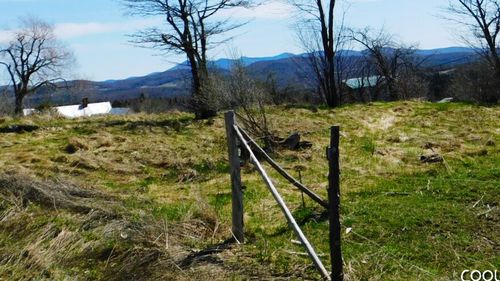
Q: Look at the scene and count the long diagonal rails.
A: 2